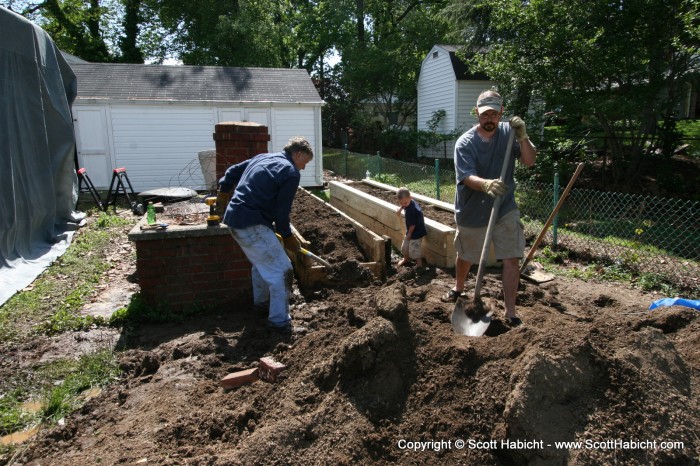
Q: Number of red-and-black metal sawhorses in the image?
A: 2